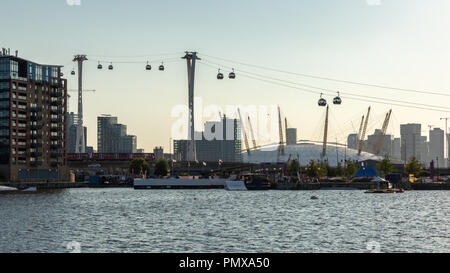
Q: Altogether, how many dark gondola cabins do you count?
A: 9